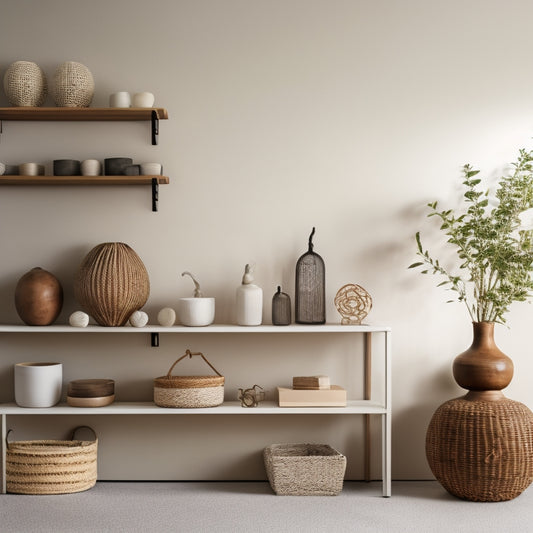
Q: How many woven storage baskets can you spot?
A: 3